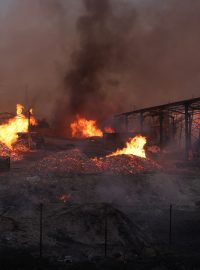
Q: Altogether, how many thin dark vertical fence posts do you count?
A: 3